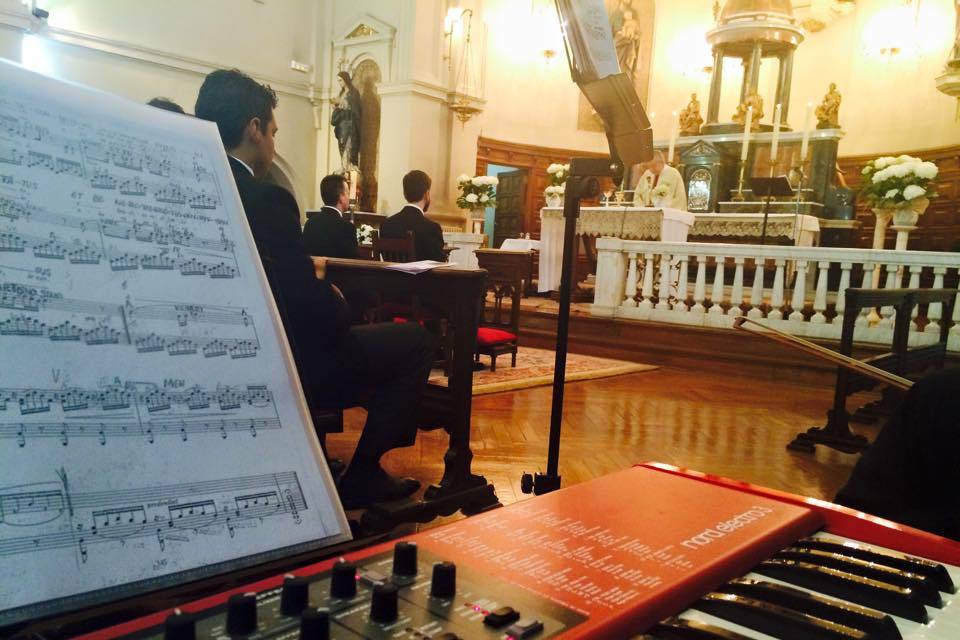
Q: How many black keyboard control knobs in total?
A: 8